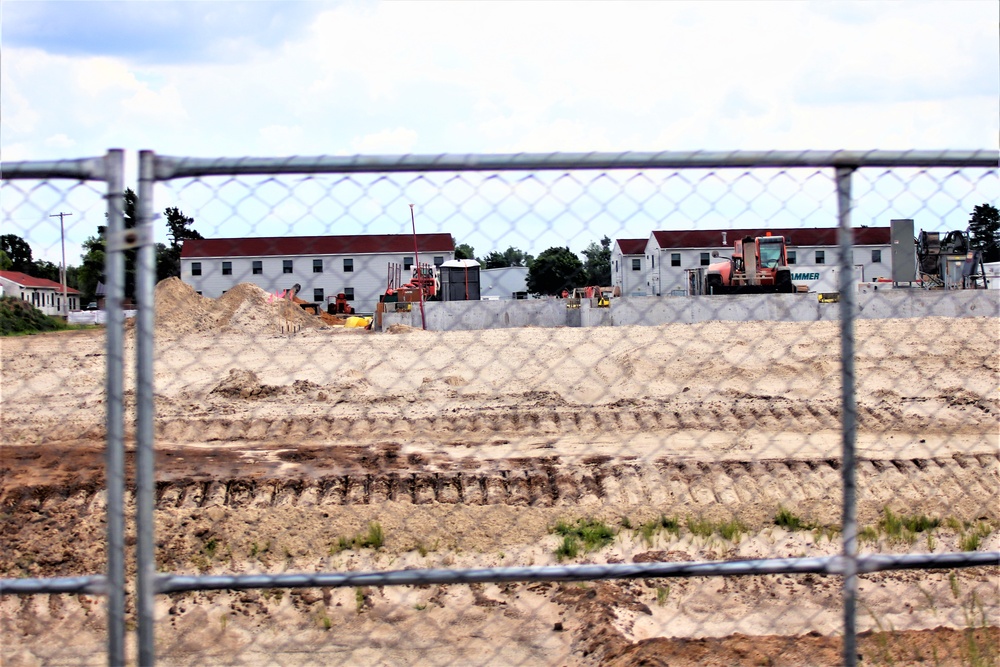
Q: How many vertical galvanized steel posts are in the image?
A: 3